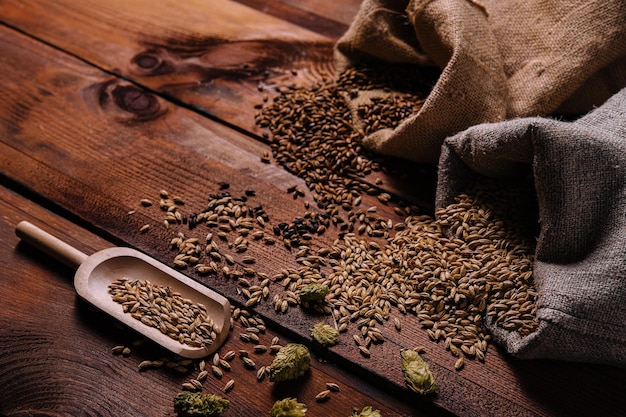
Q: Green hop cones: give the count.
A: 7